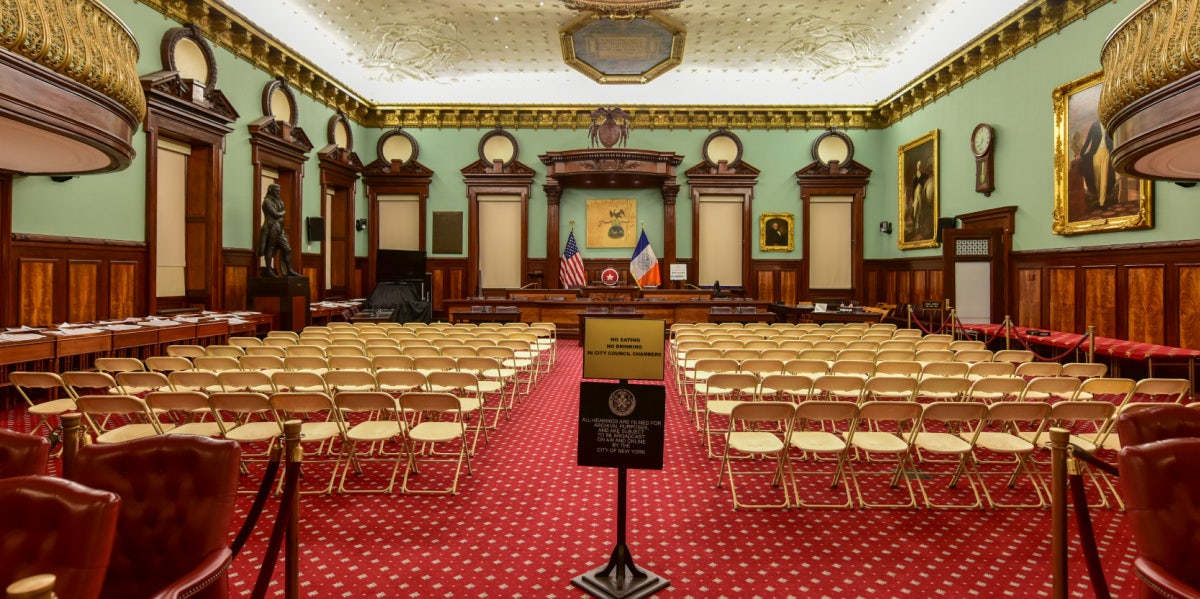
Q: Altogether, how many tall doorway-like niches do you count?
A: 7